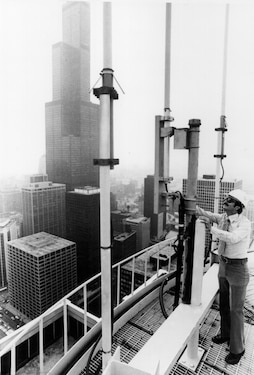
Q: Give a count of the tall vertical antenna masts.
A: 3